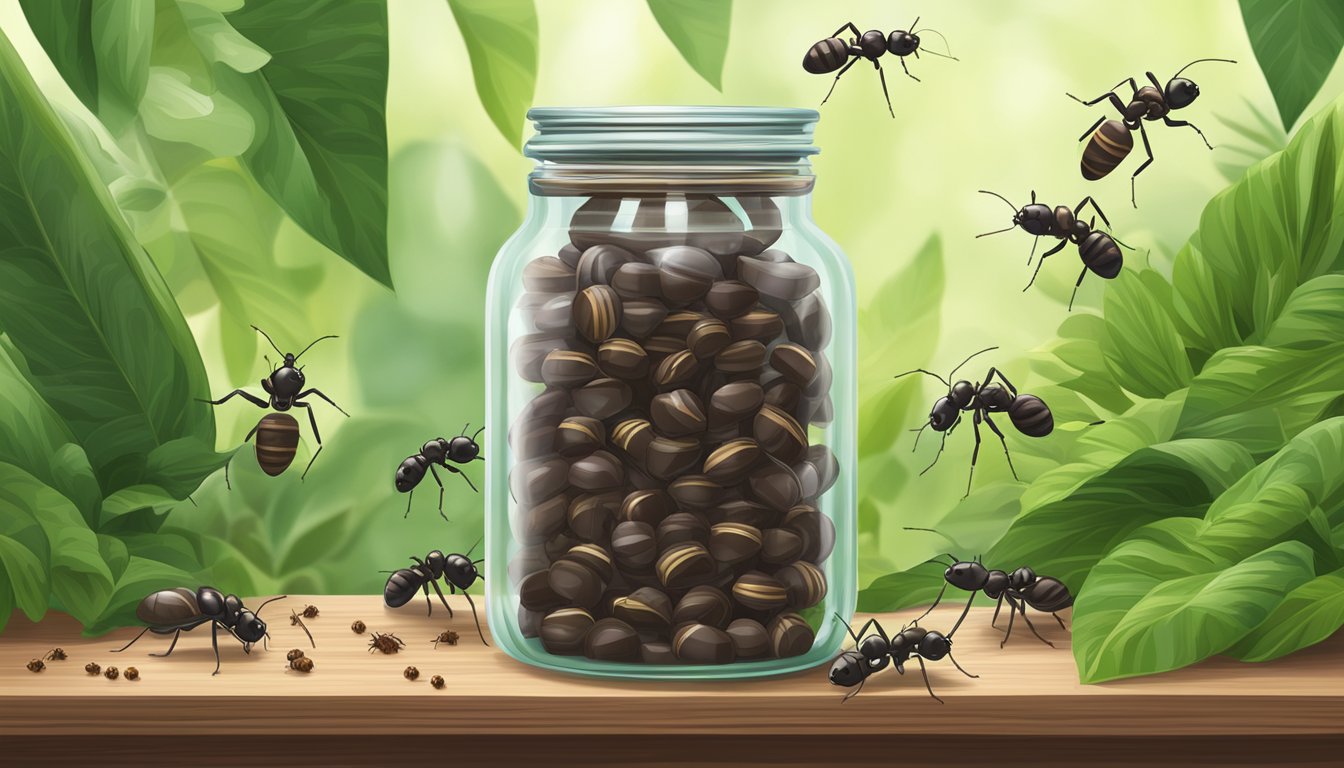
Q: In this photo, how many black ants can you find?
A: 10